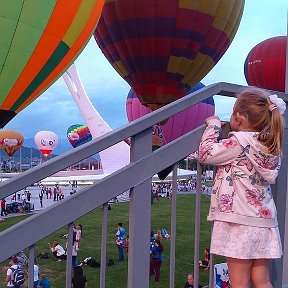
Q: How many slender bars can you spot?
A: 6